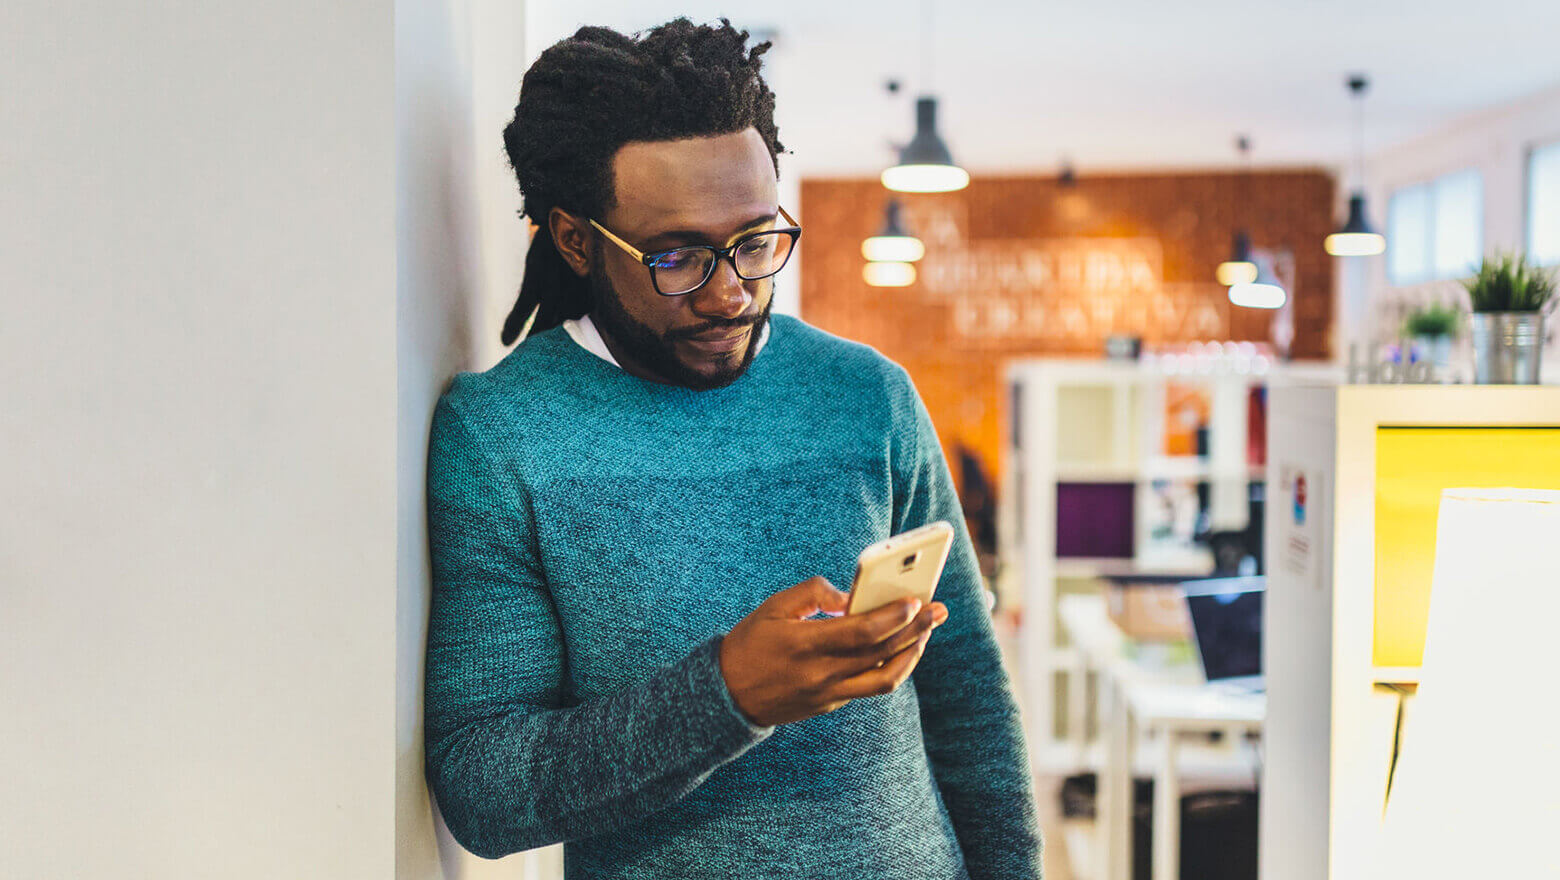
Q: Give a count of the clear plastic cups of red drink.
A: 0